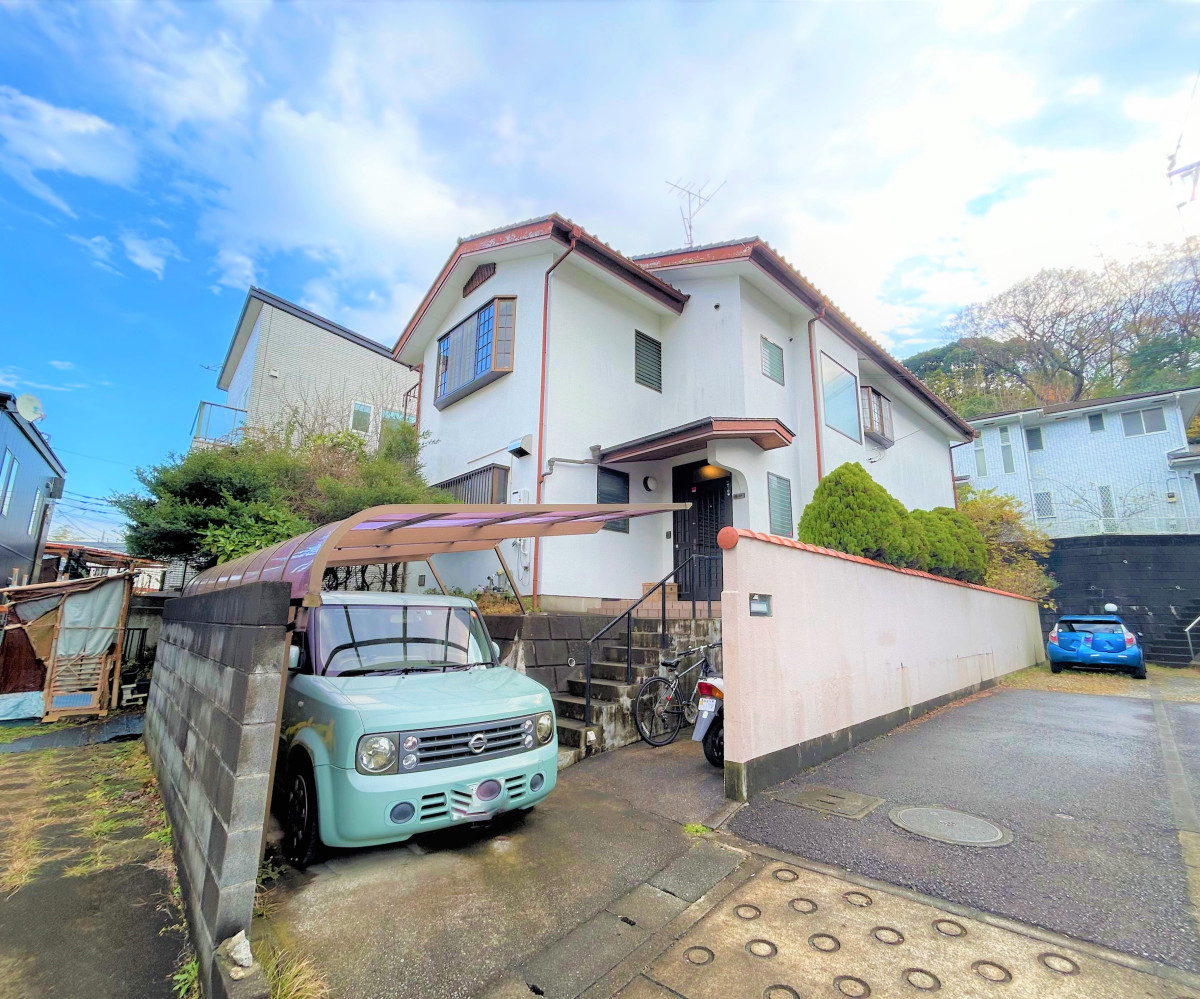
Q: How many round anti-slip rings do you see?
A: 14